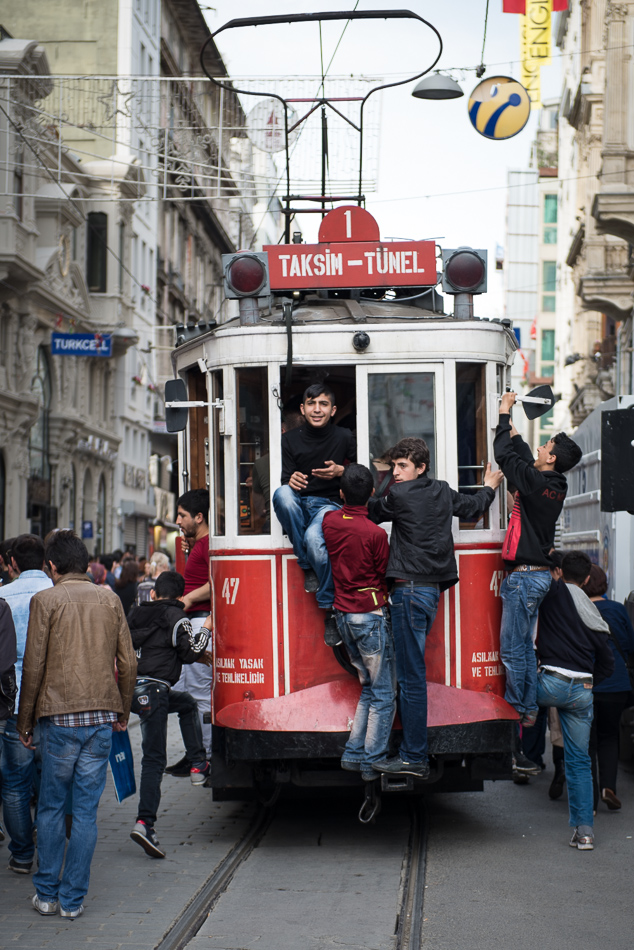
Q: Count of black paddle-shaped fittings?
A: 2